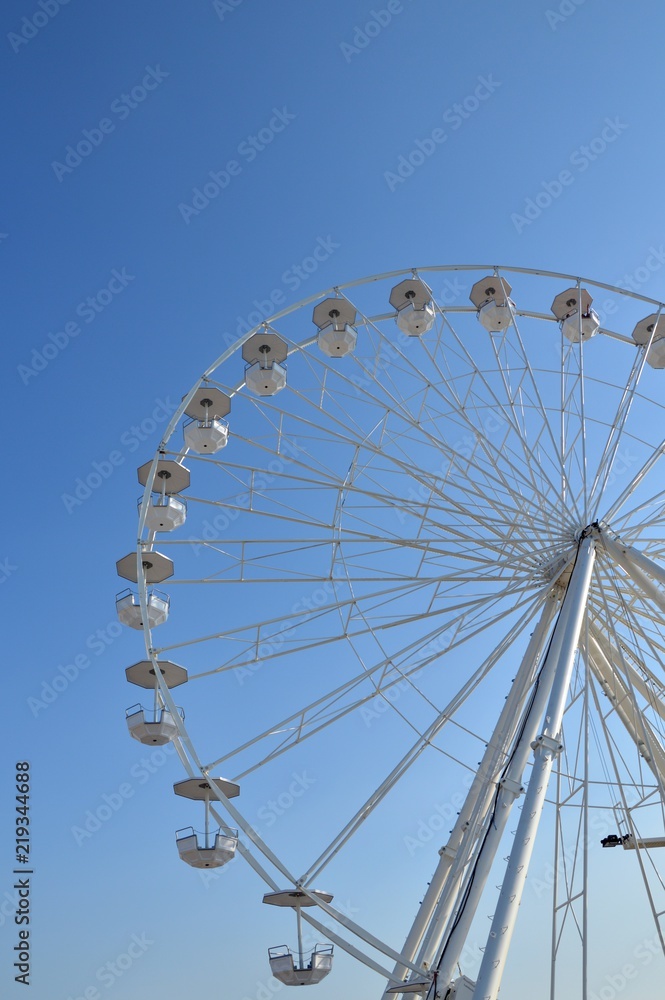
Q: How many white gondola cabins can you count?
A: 12